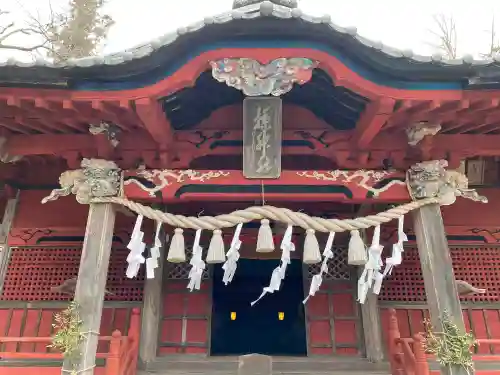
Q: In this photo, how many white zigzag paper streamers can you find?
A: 8